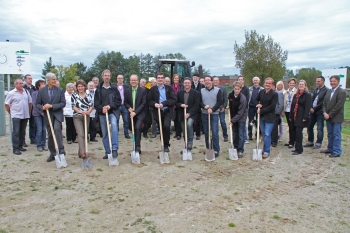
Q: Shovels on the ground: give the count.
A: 9